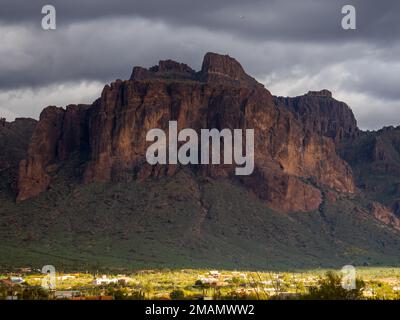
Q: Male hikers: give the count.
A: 0